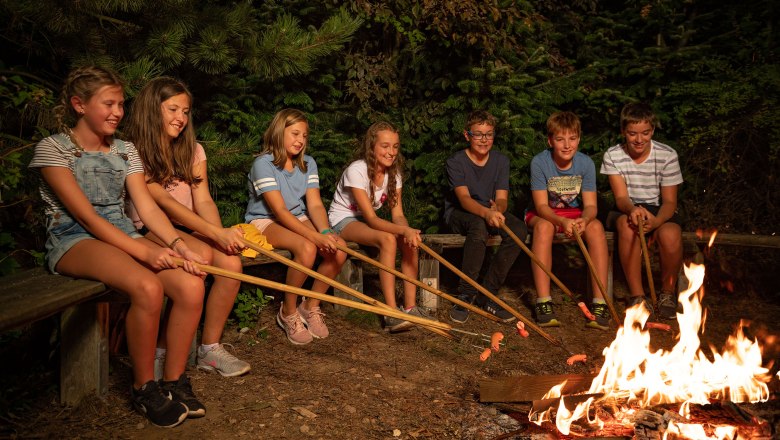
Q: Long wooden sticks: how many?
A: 7